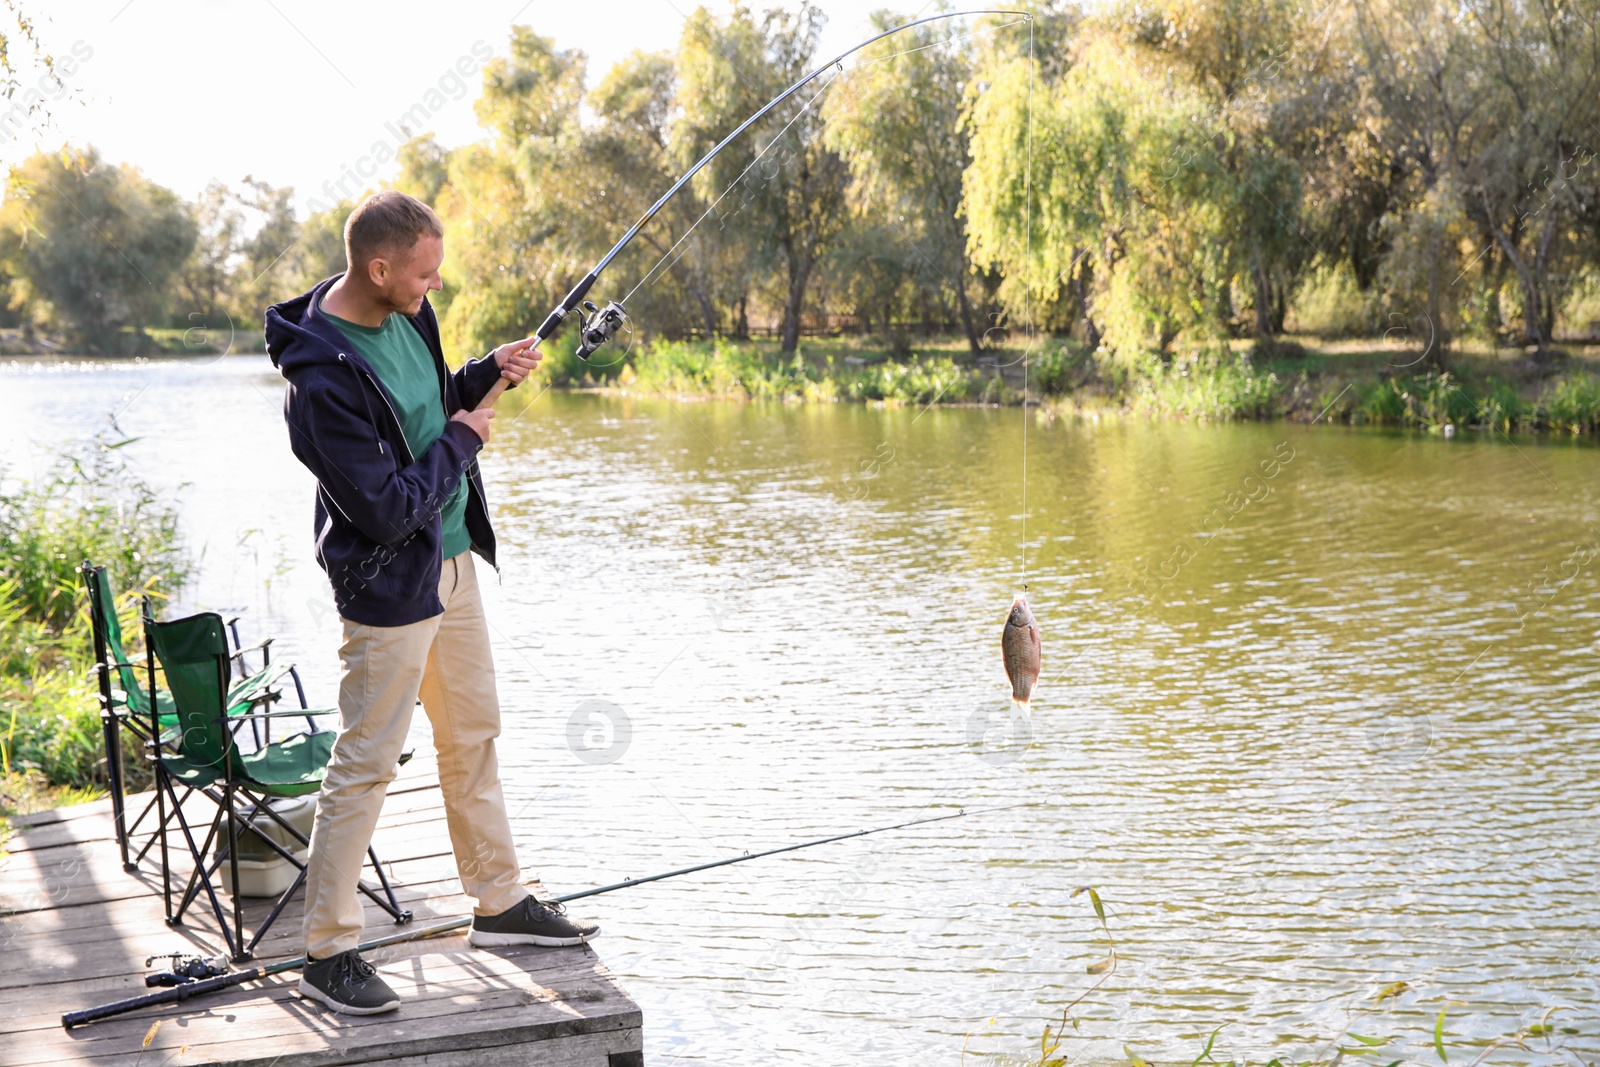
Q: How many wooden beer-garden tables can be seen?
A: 0